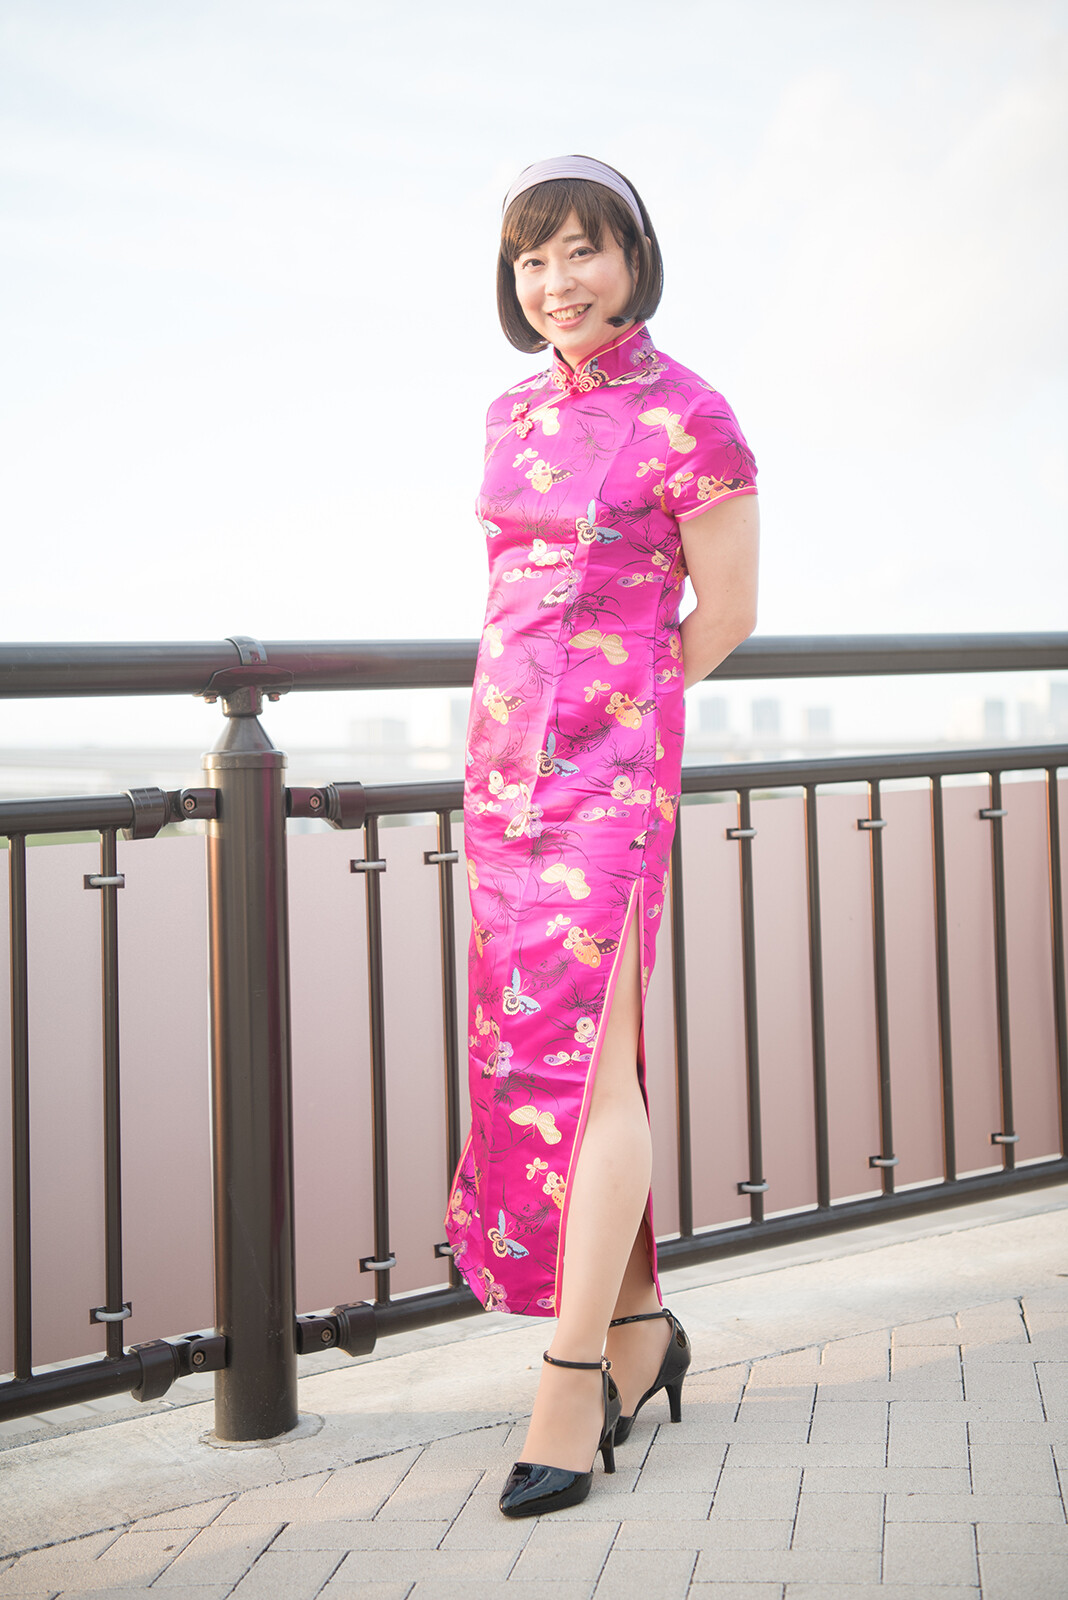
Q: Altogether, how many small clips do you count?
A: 12